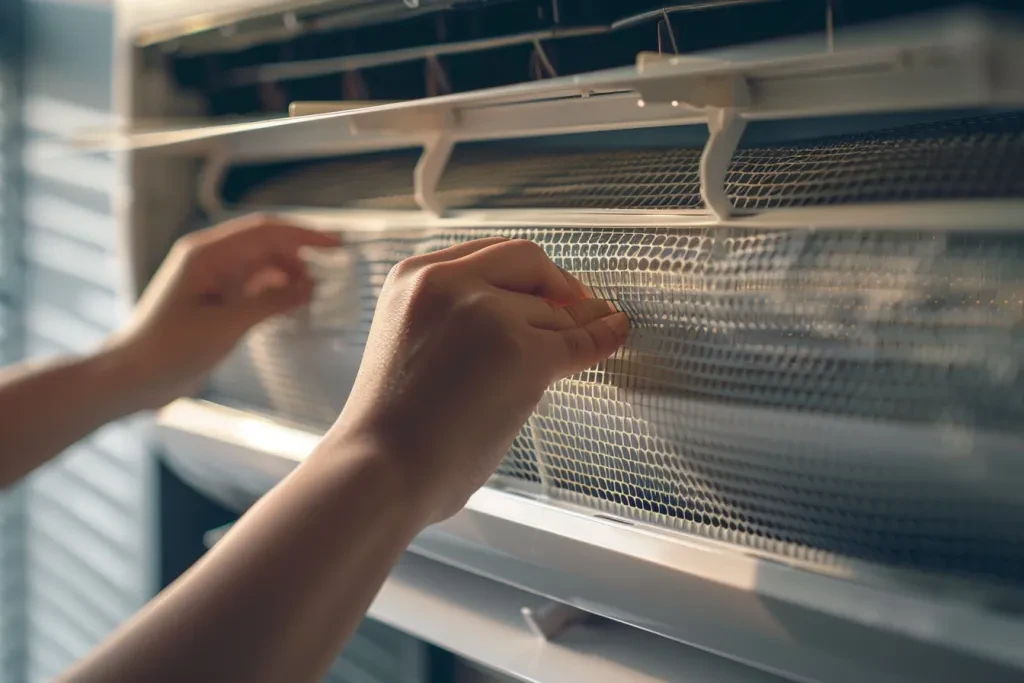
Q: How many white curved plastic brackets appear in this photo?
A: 3